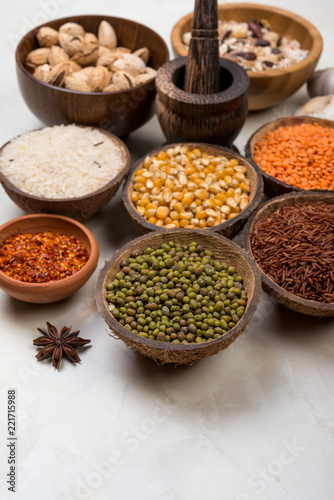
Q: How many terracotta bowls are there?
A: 1